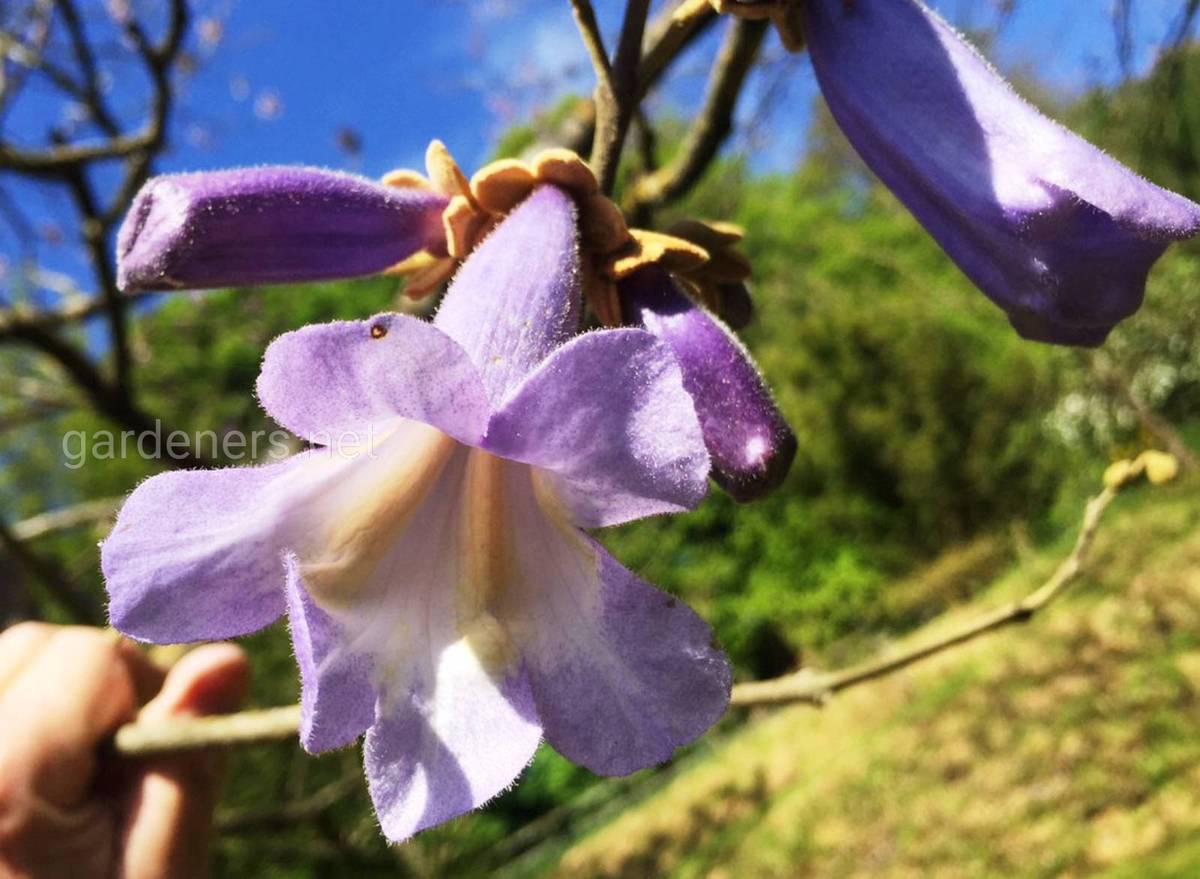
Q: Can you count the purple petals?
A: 6